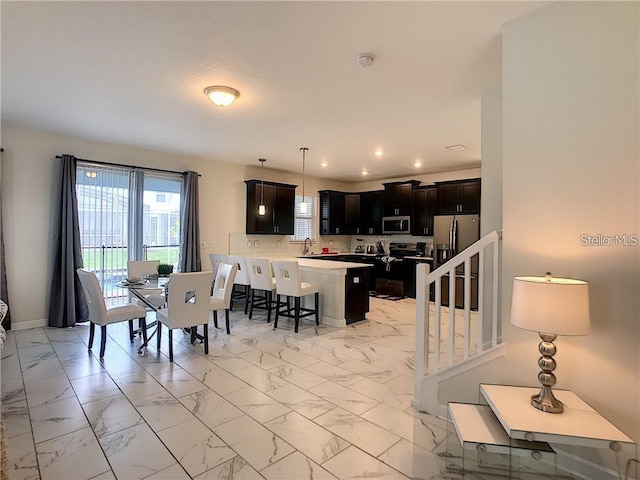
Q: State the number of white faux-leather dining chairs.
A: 4